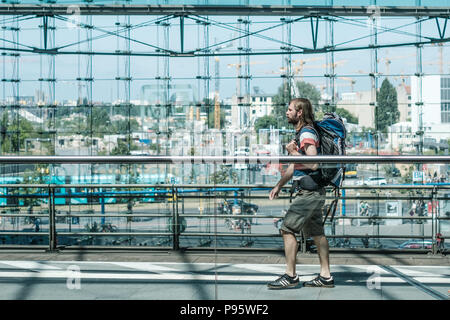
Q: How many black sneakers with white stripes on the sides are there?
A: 2